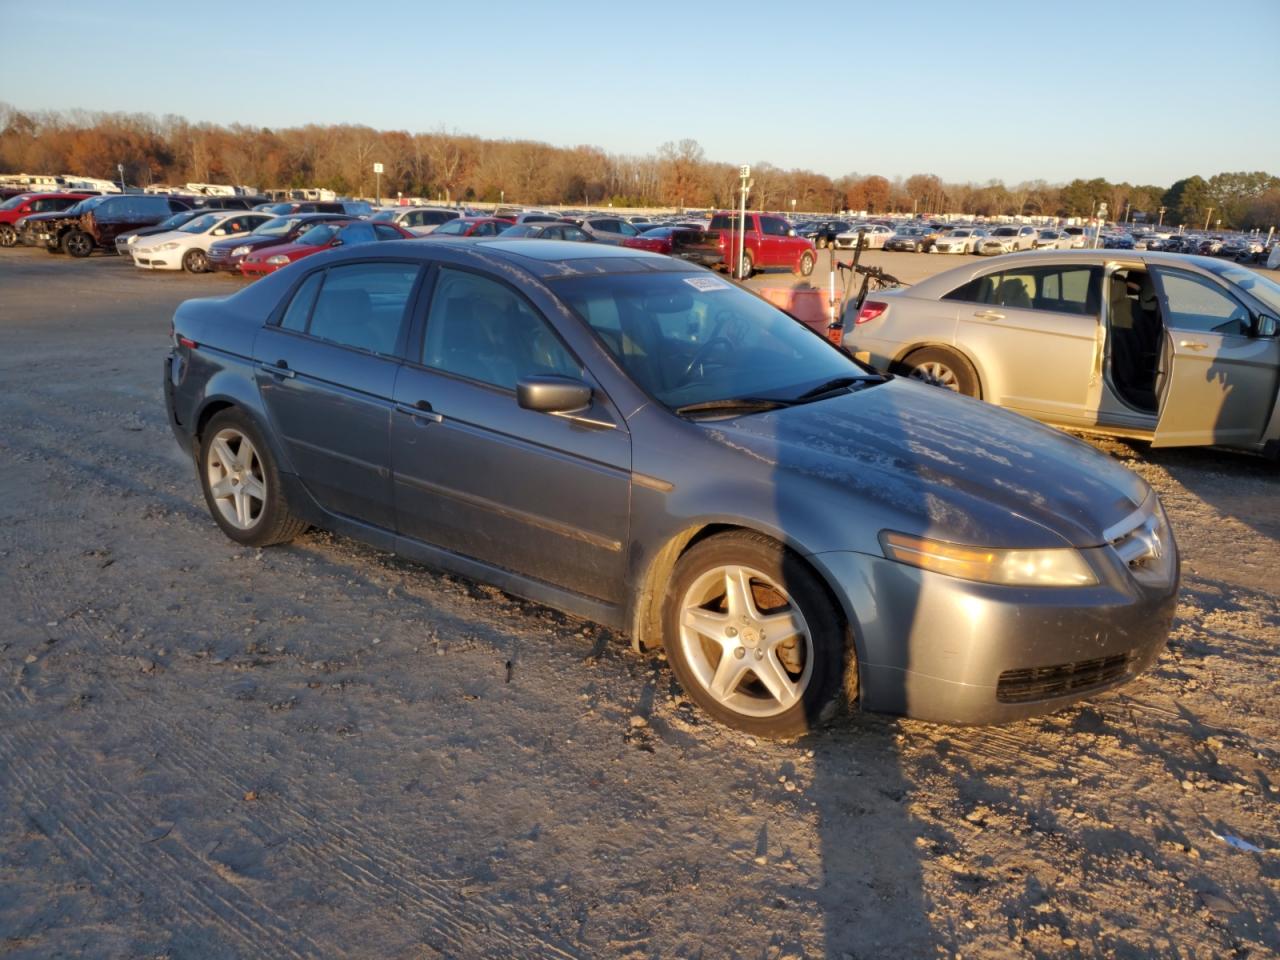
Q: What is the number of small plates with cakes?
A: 0